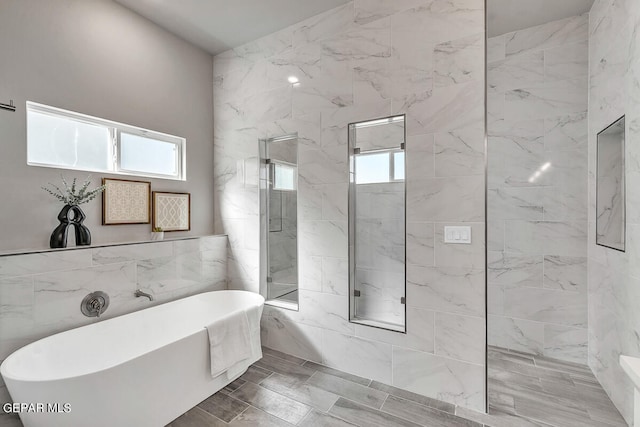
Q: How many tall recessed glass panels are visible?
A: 2